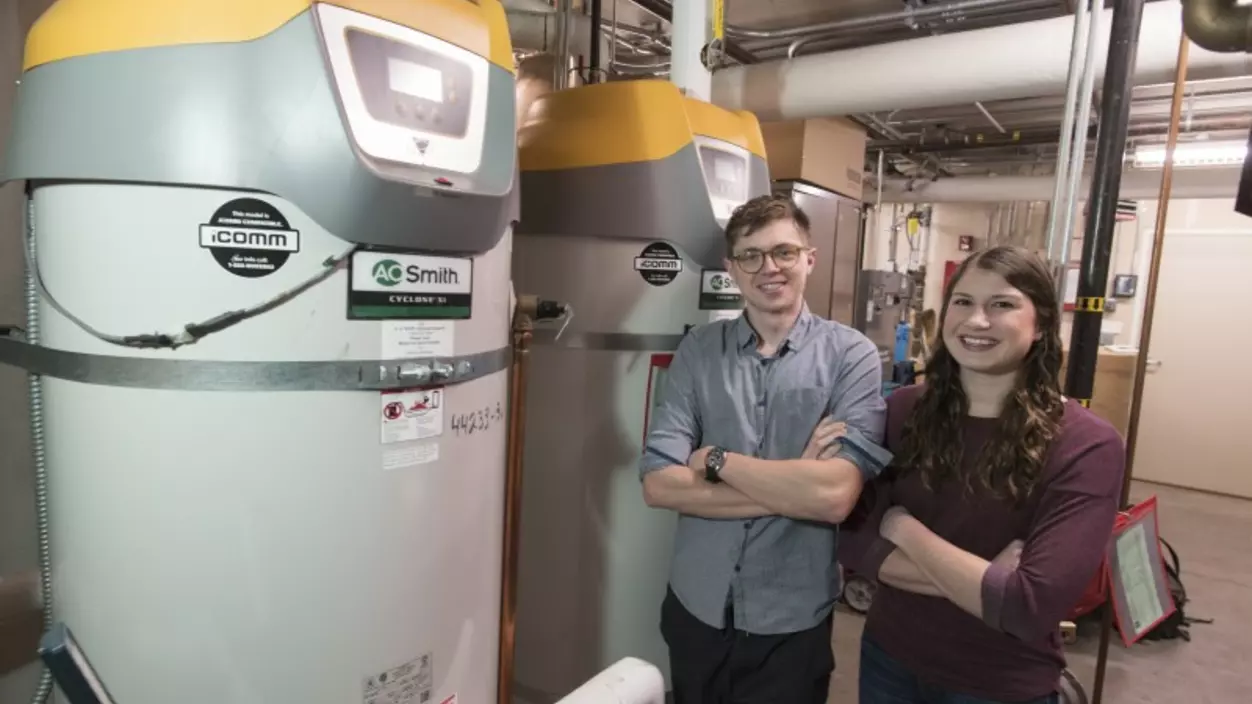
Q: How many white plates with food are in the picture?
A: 0